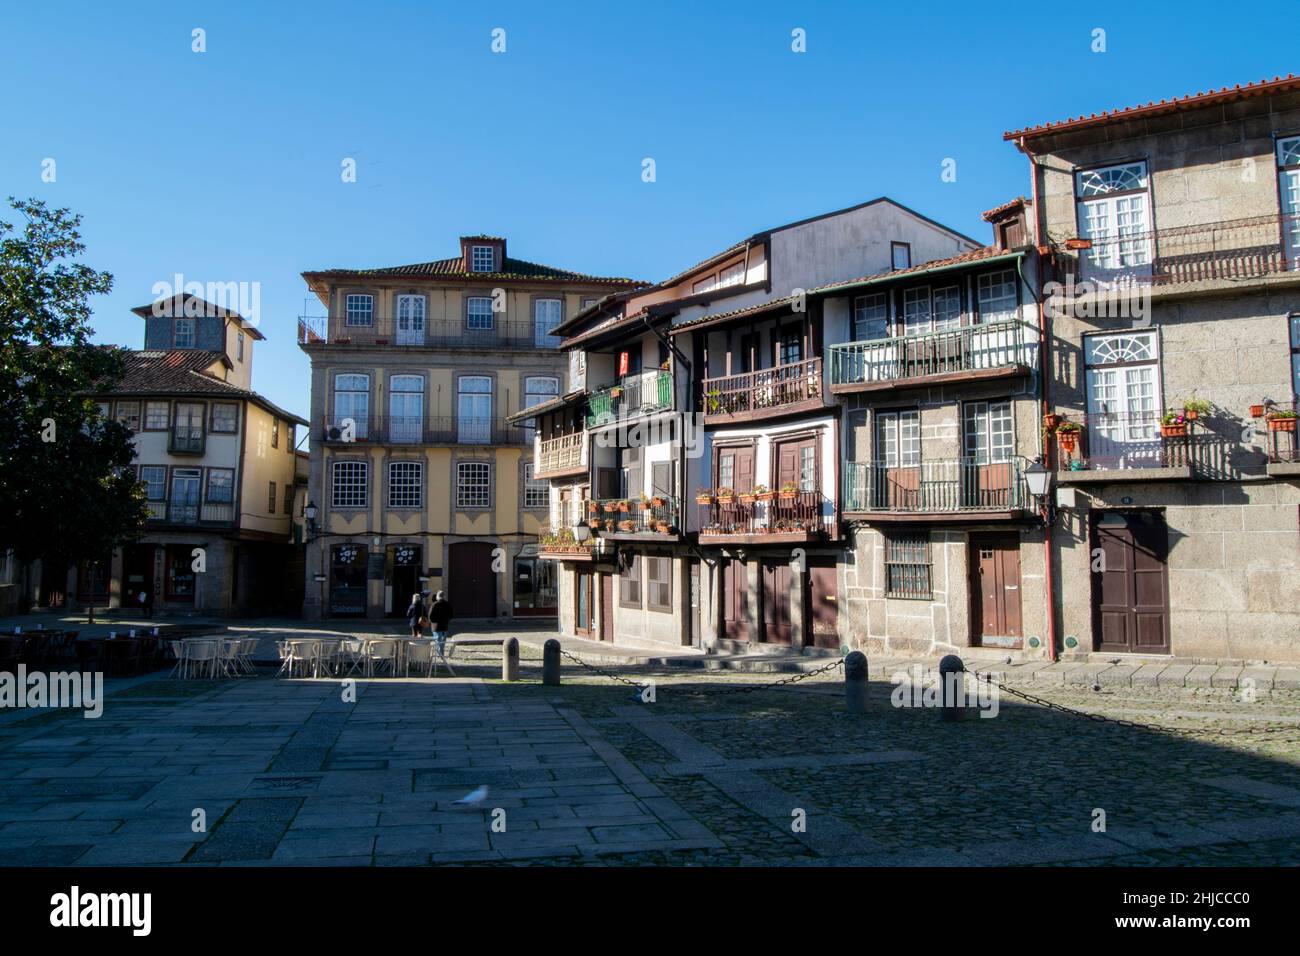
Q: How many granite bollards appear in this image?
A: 4